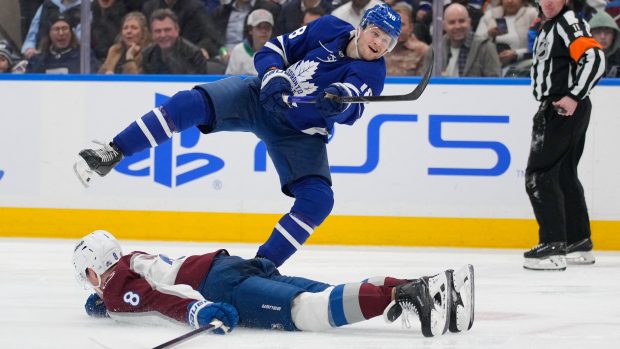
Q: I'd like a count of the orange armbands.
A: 1